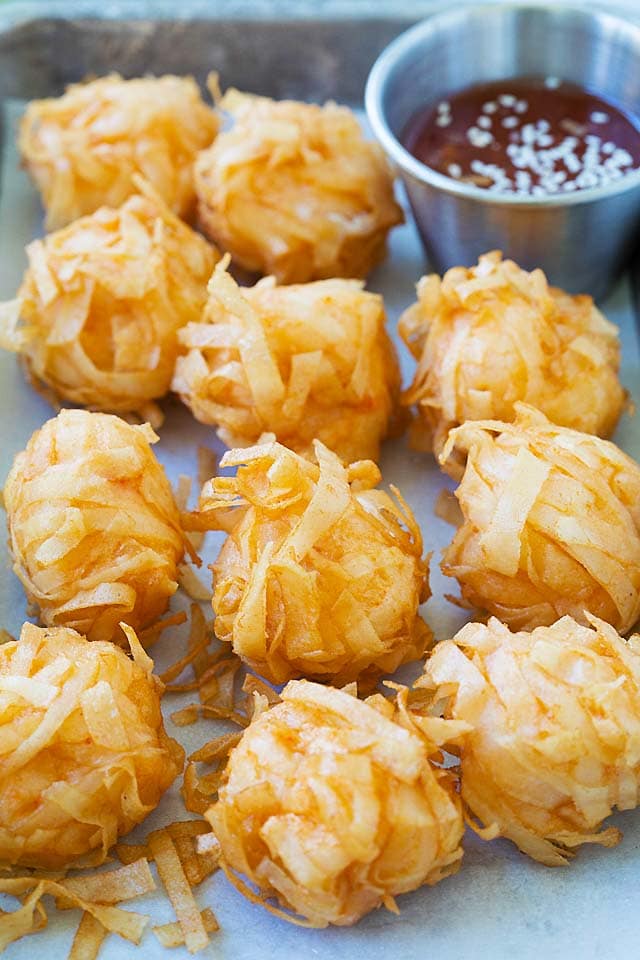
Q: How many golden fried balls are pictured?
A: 11